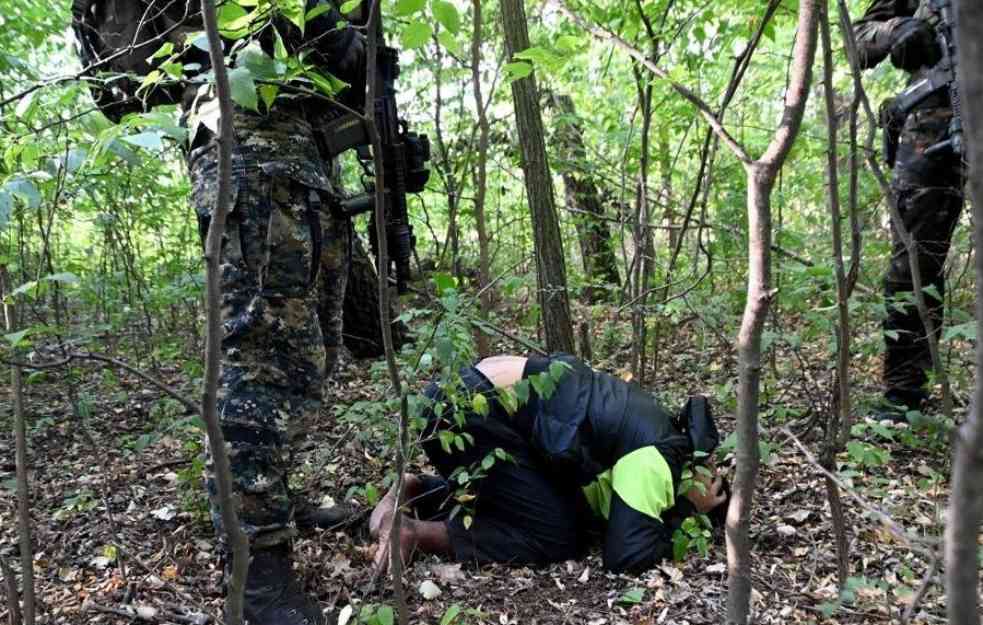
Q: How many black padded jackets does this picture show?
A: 1